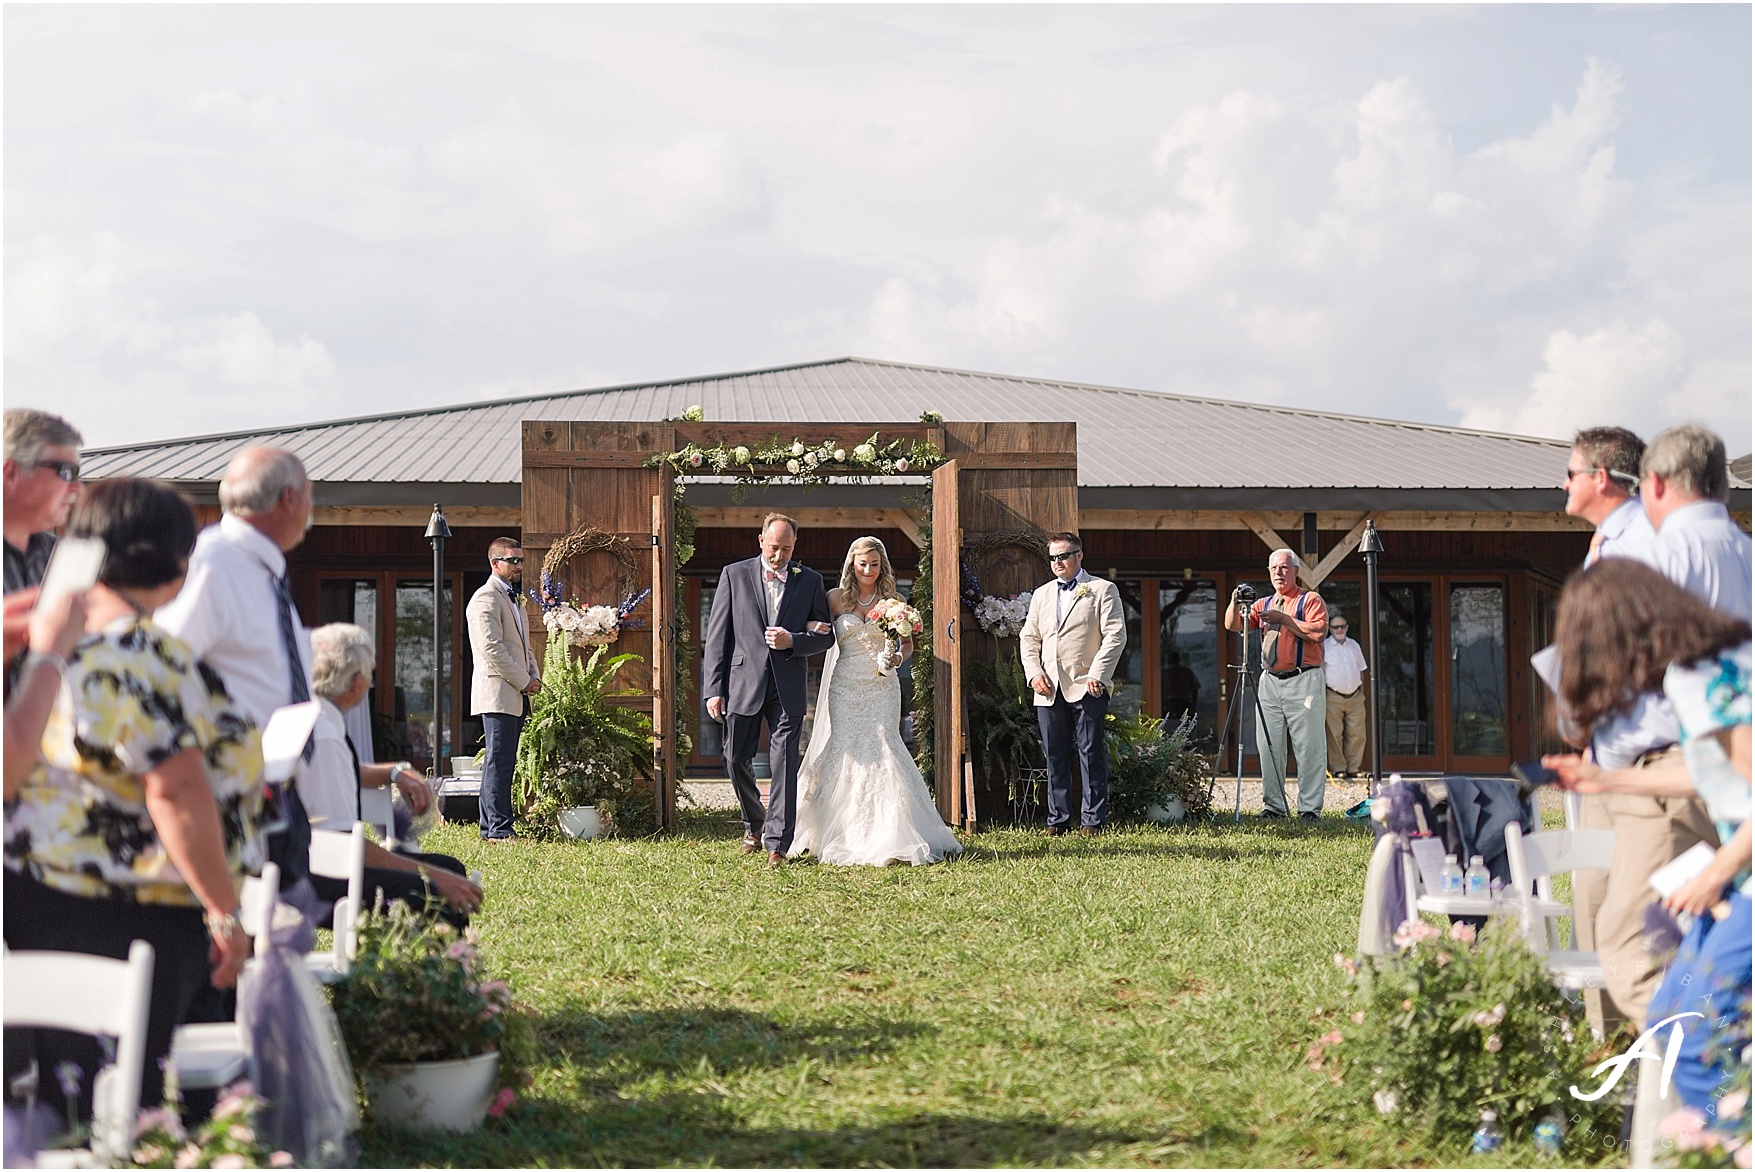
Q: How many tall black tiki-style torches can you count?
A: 2